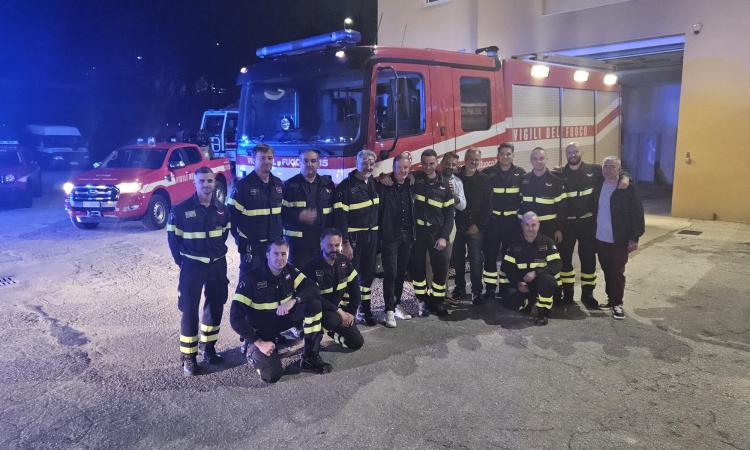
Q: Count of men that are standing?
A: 12